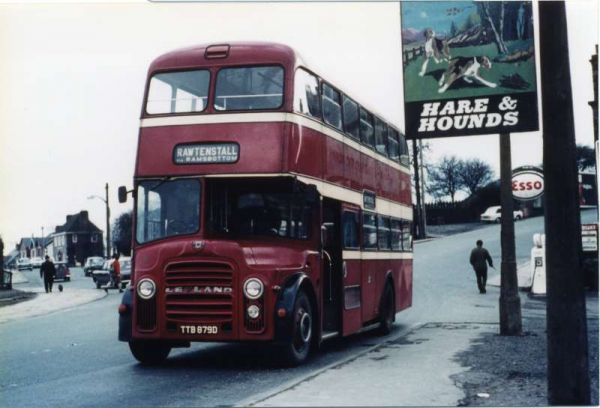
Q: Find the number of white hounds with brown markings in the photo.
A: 2